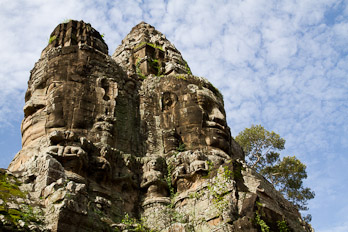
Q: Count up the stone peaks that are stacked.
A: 2